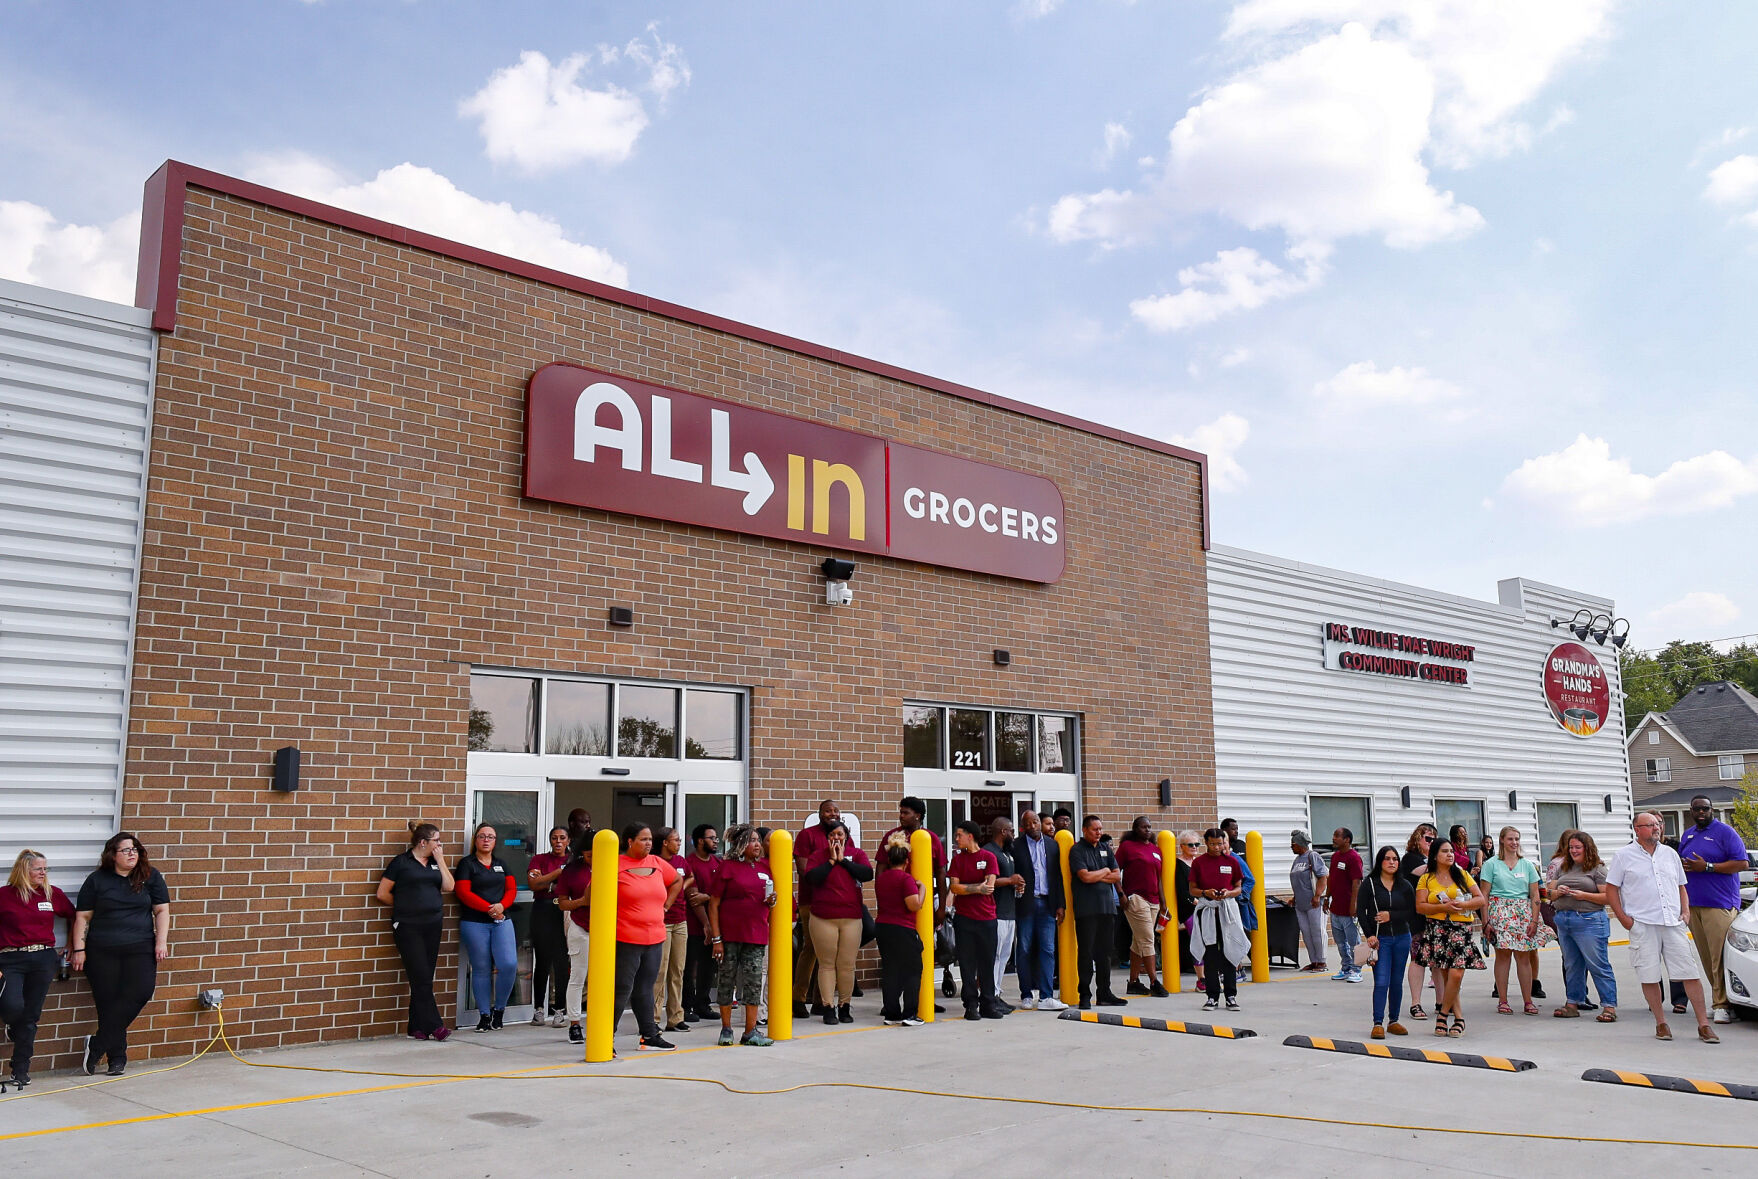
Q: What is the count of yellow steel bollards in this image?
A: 6